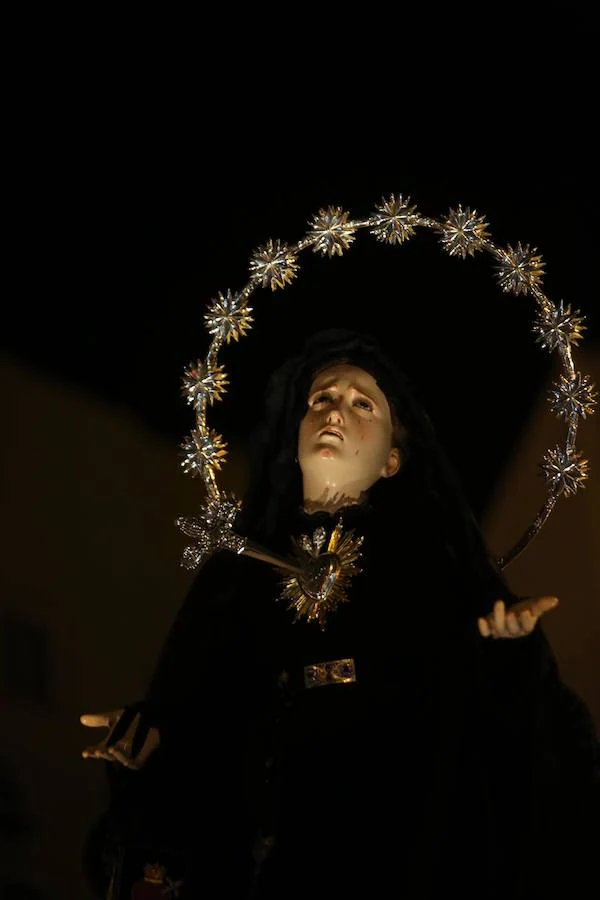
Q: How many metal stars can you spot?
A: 11